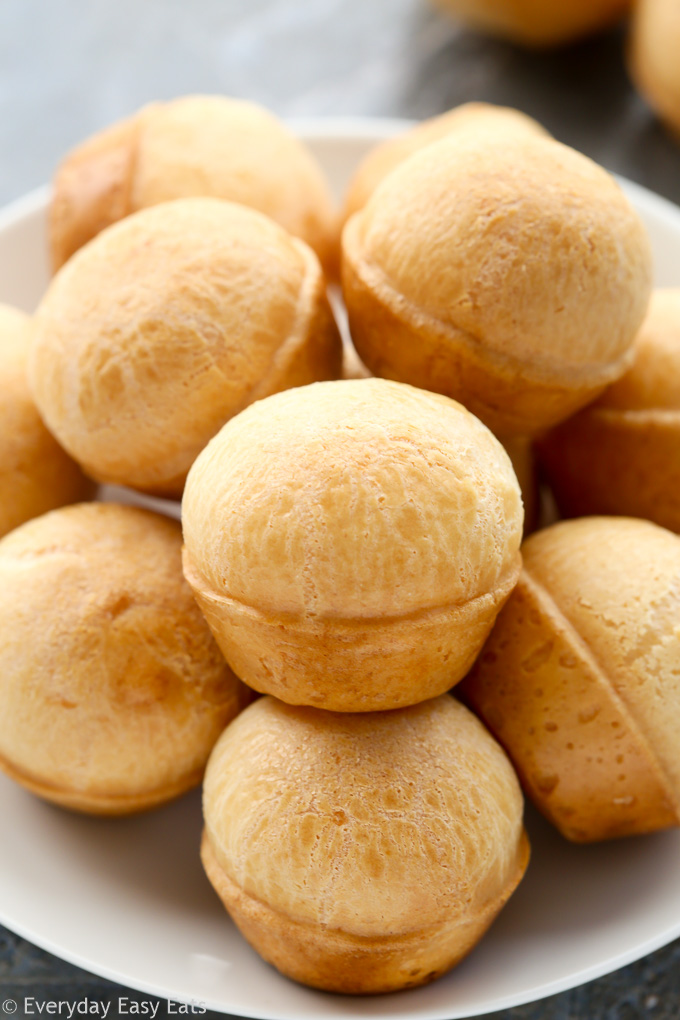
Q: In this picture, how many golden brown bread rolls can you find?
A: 12